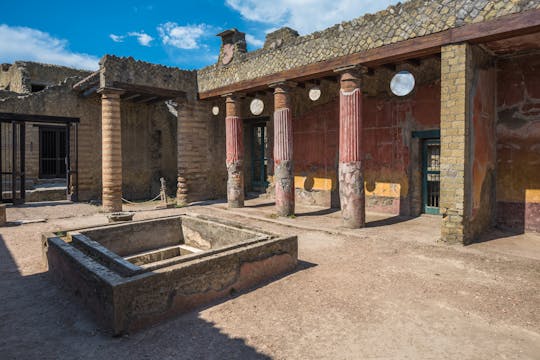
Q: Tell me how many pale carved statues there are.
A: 0